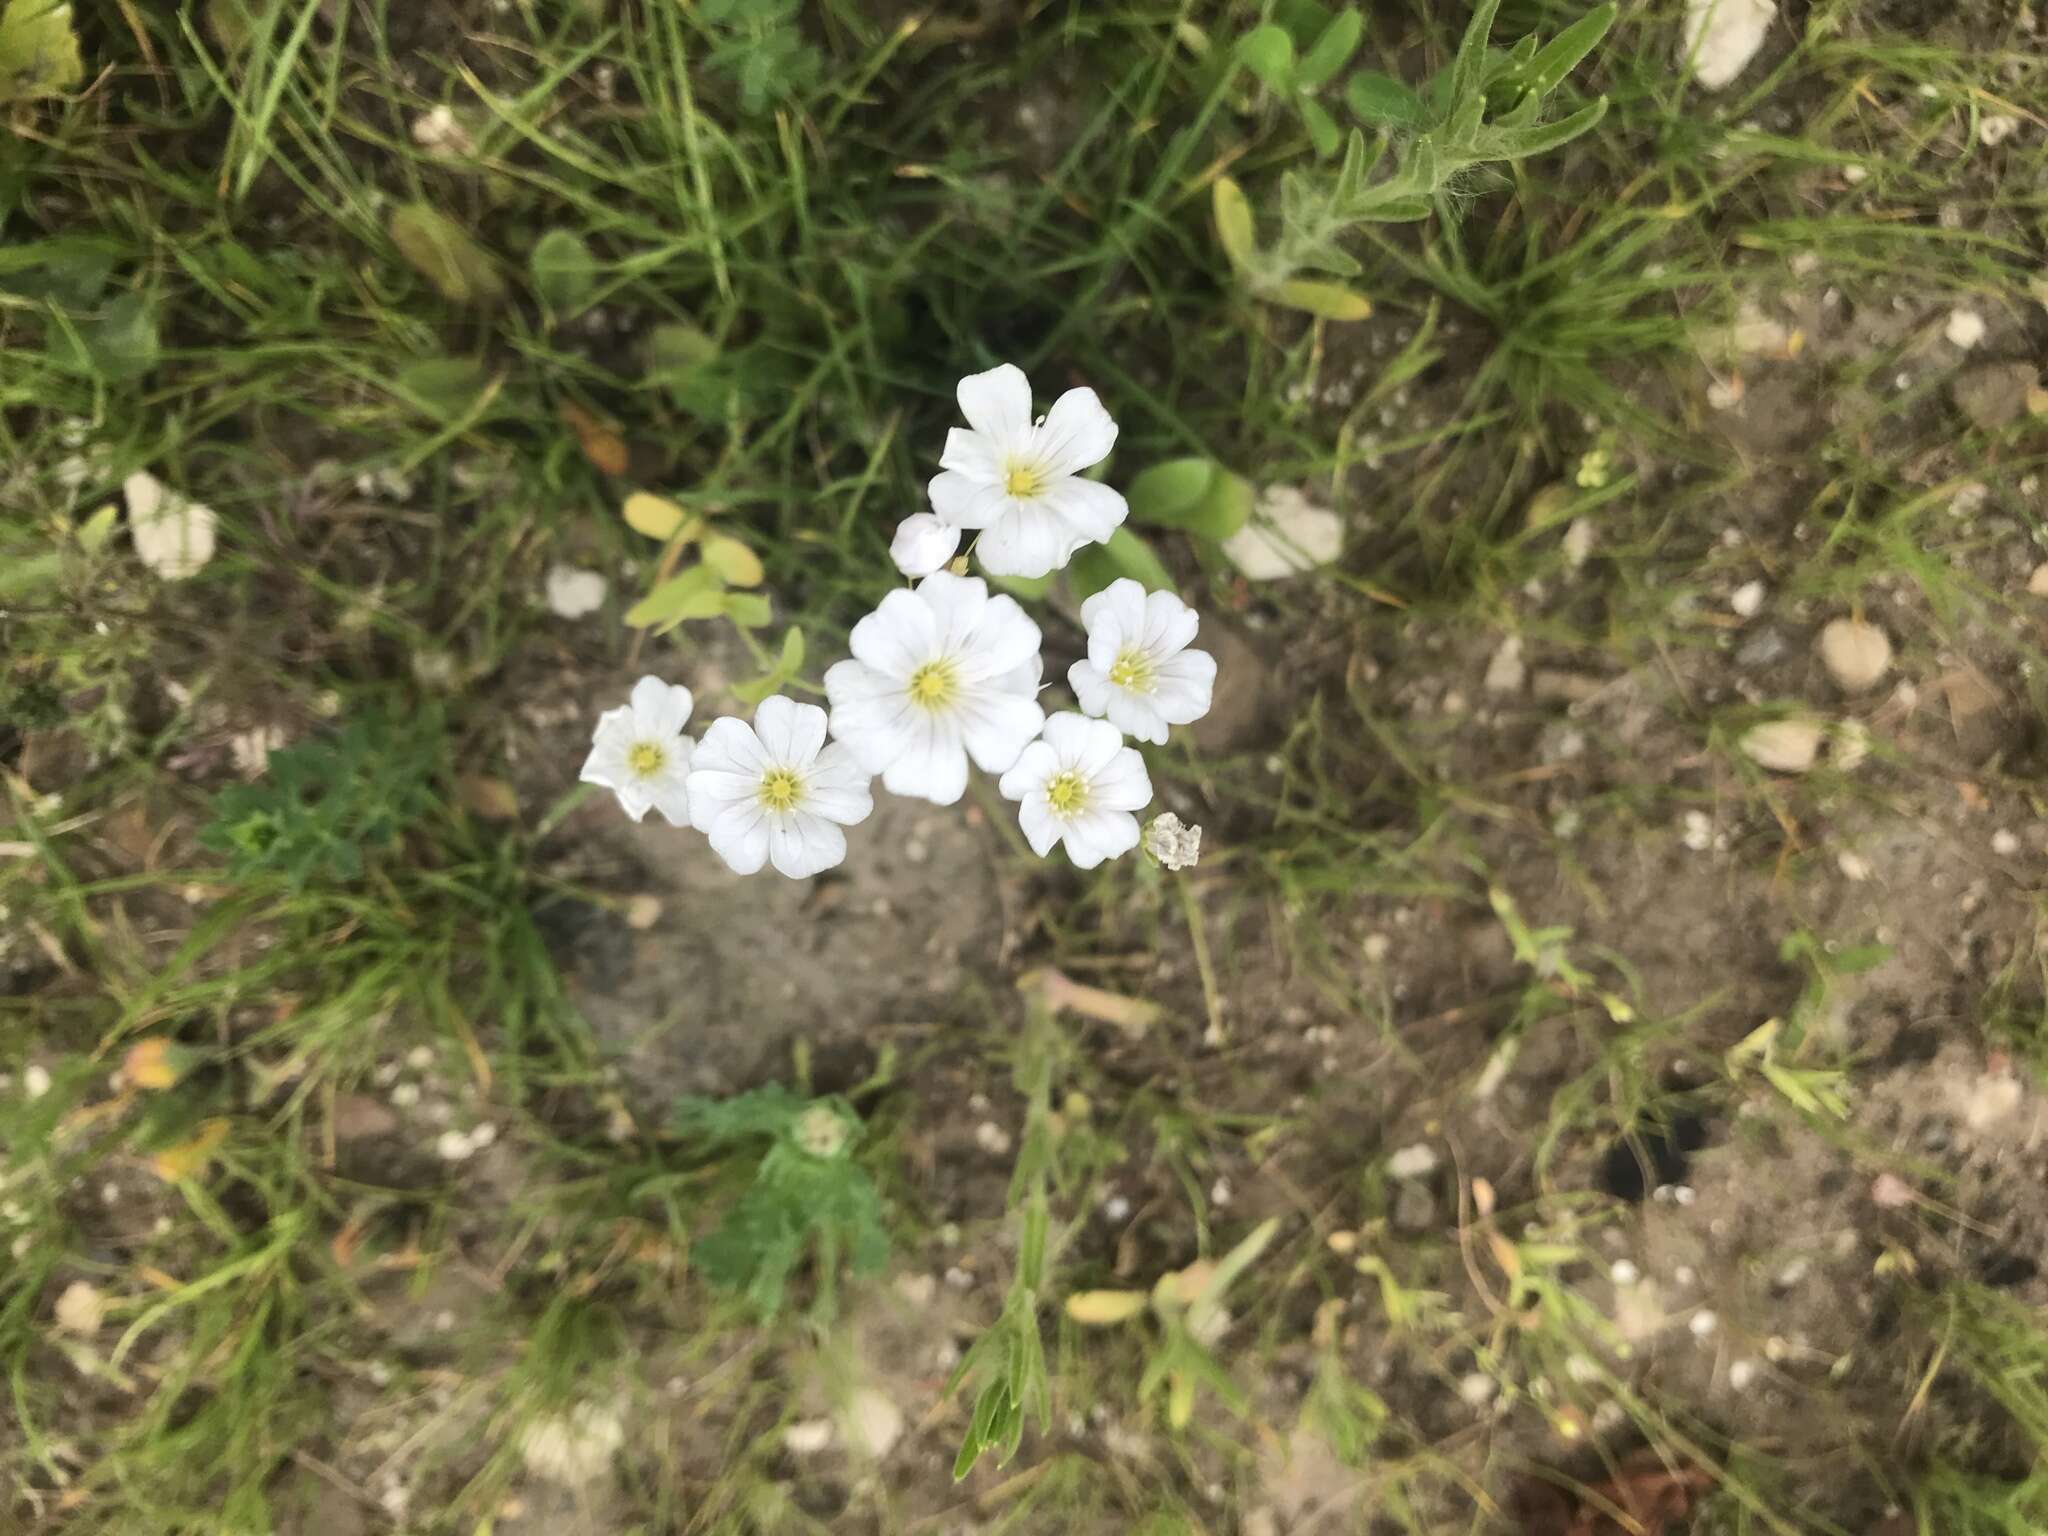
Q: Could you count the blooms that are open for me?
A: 6